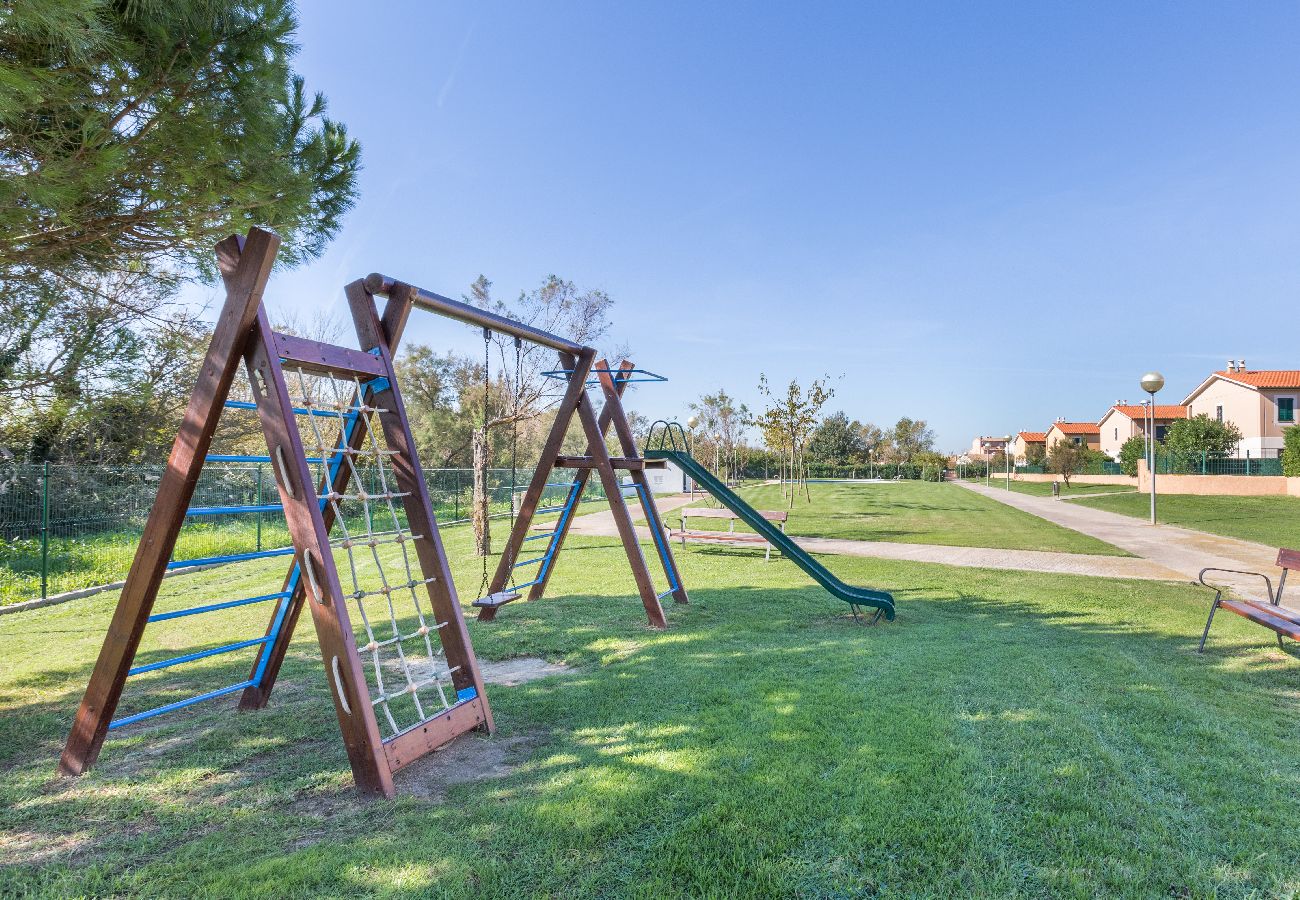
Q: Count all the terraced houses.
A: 4